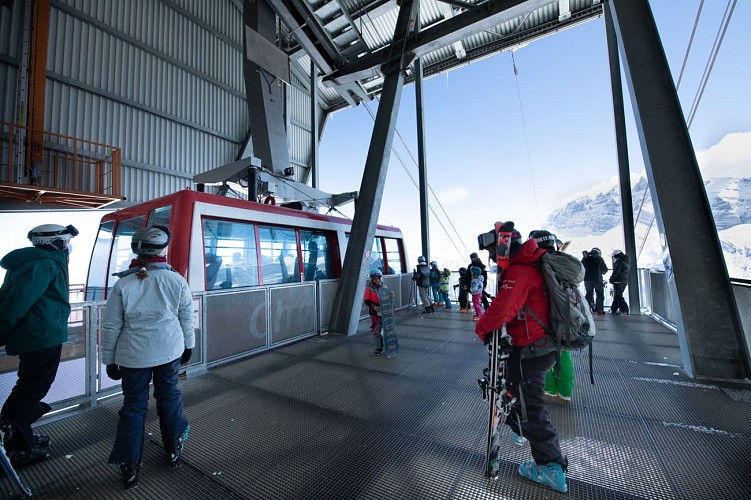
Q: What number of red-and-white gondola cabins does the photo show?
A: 1